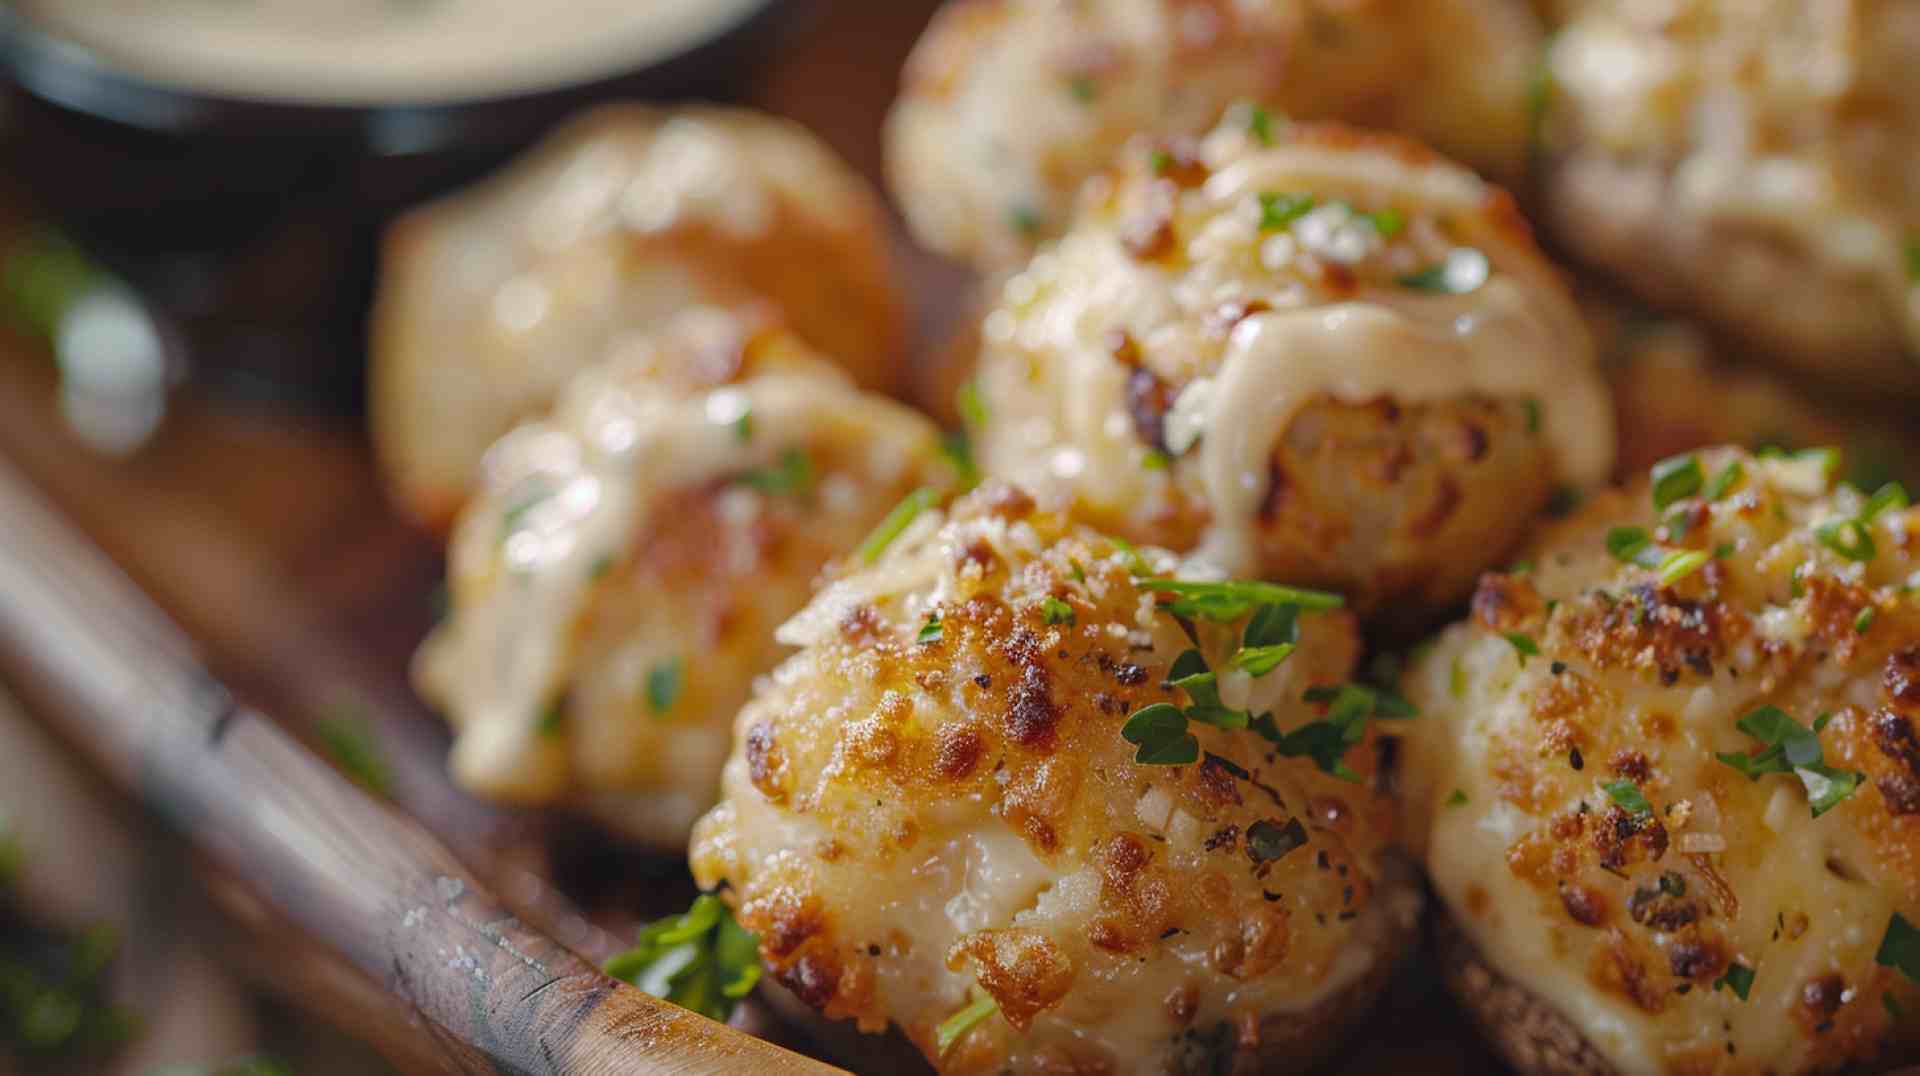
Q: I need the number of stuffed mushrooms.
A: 7